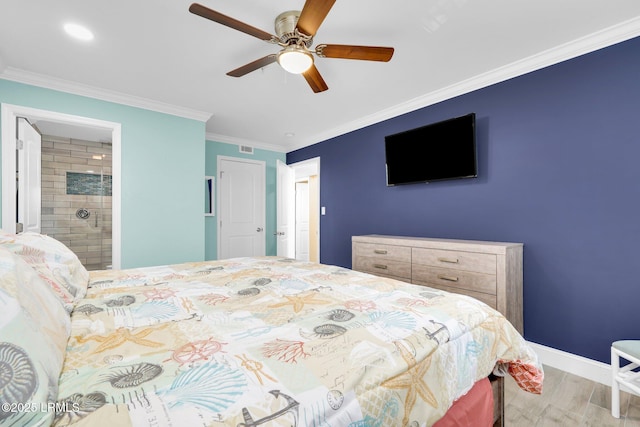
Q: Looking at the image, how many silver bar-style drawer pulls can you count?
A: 4